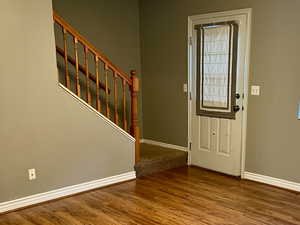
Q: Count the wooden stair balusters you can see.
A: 7